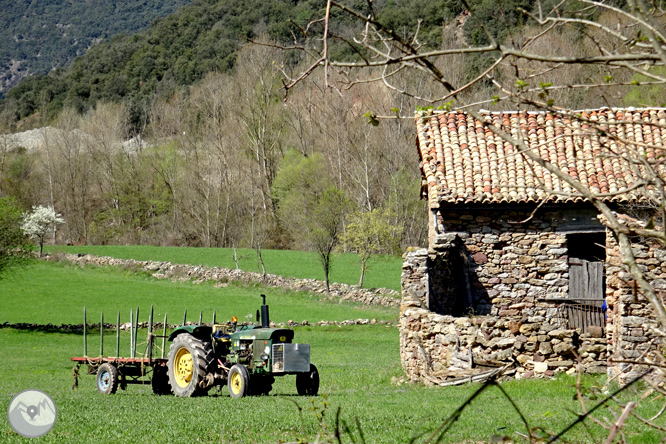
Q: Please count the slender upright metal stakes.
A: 11